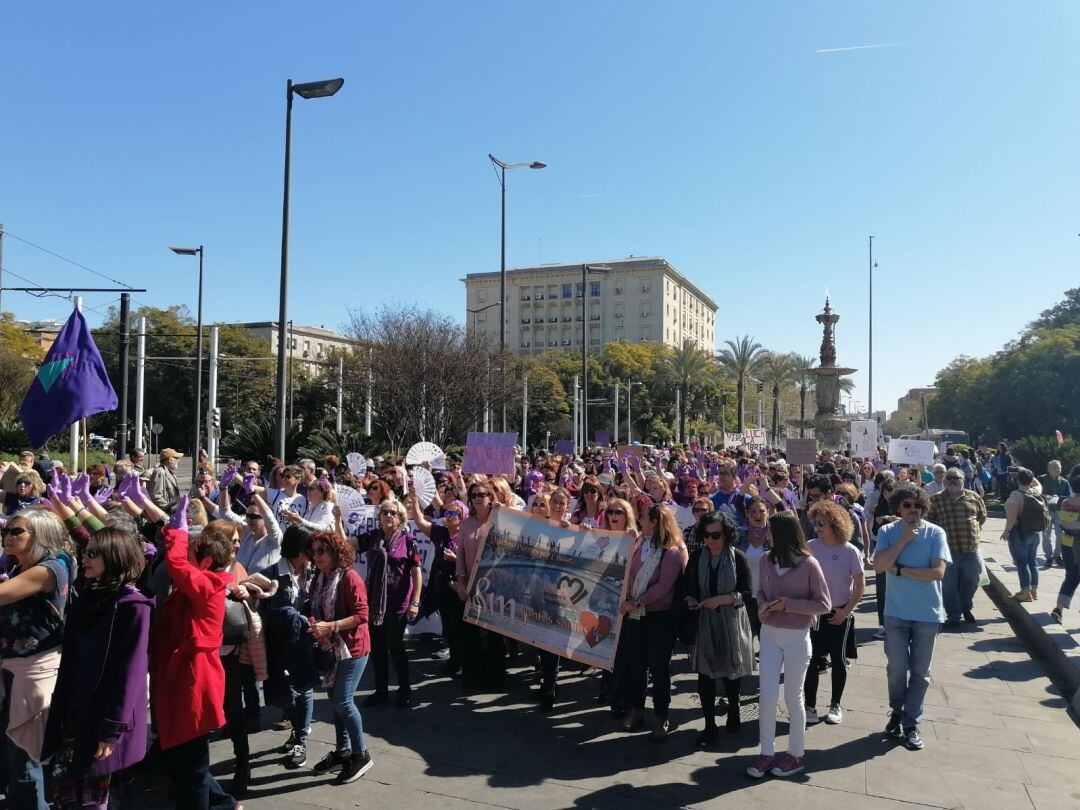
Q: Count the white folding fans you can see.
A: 4